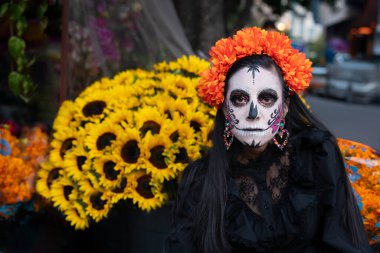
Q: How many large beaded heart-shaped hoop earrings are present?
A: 2